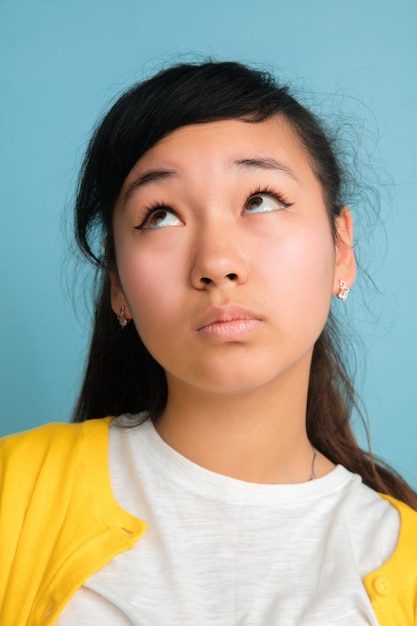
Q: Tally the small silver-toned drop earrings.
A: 2